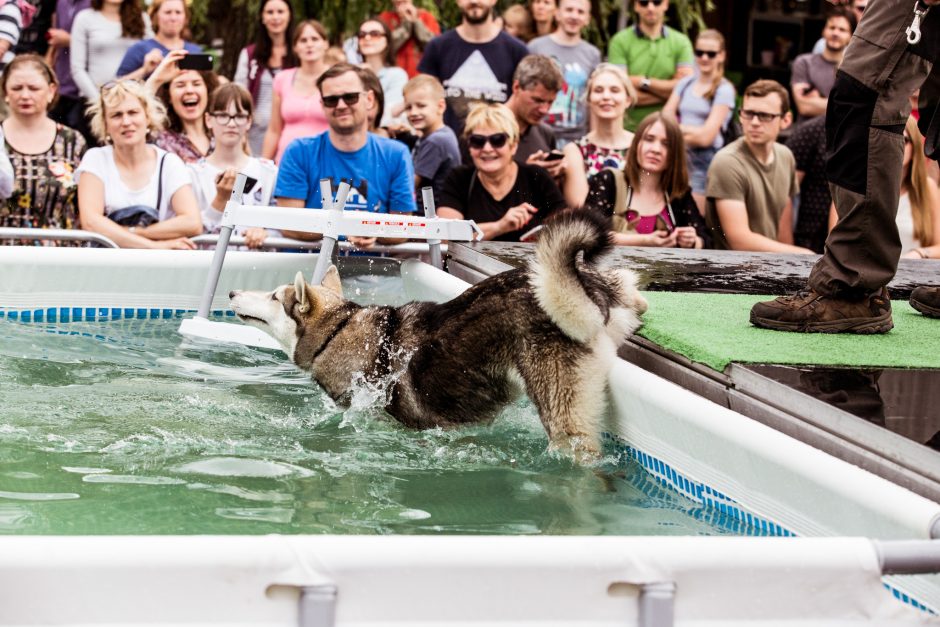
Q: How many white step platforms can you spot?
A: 2